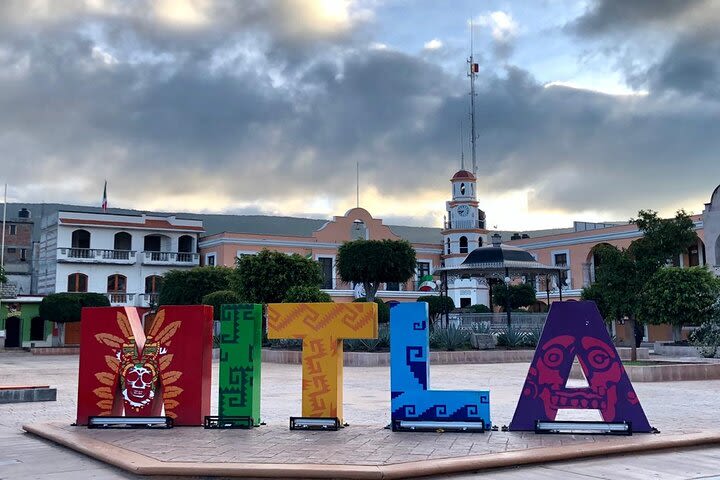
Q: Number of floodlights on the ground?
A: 5